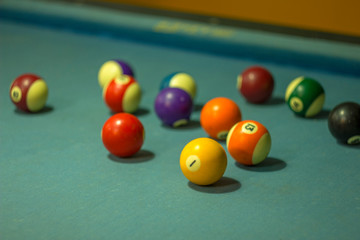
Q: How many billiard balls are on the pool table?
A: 12